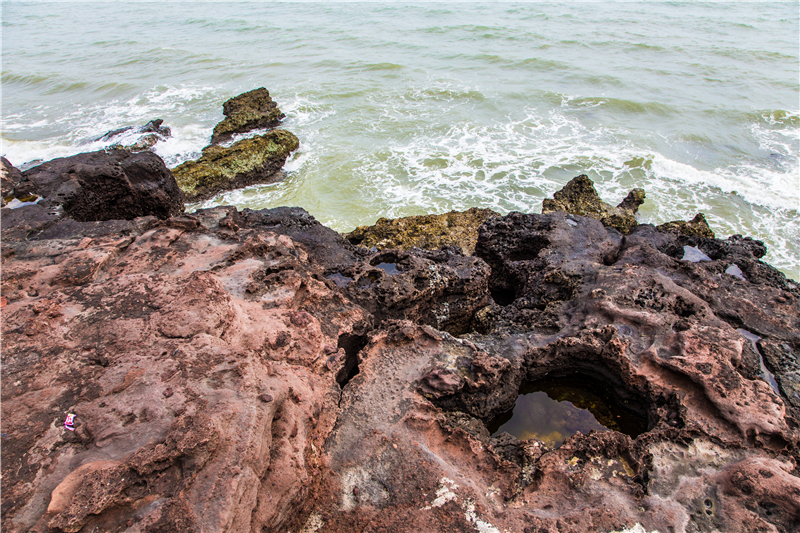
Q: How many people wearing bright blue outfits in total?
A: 0